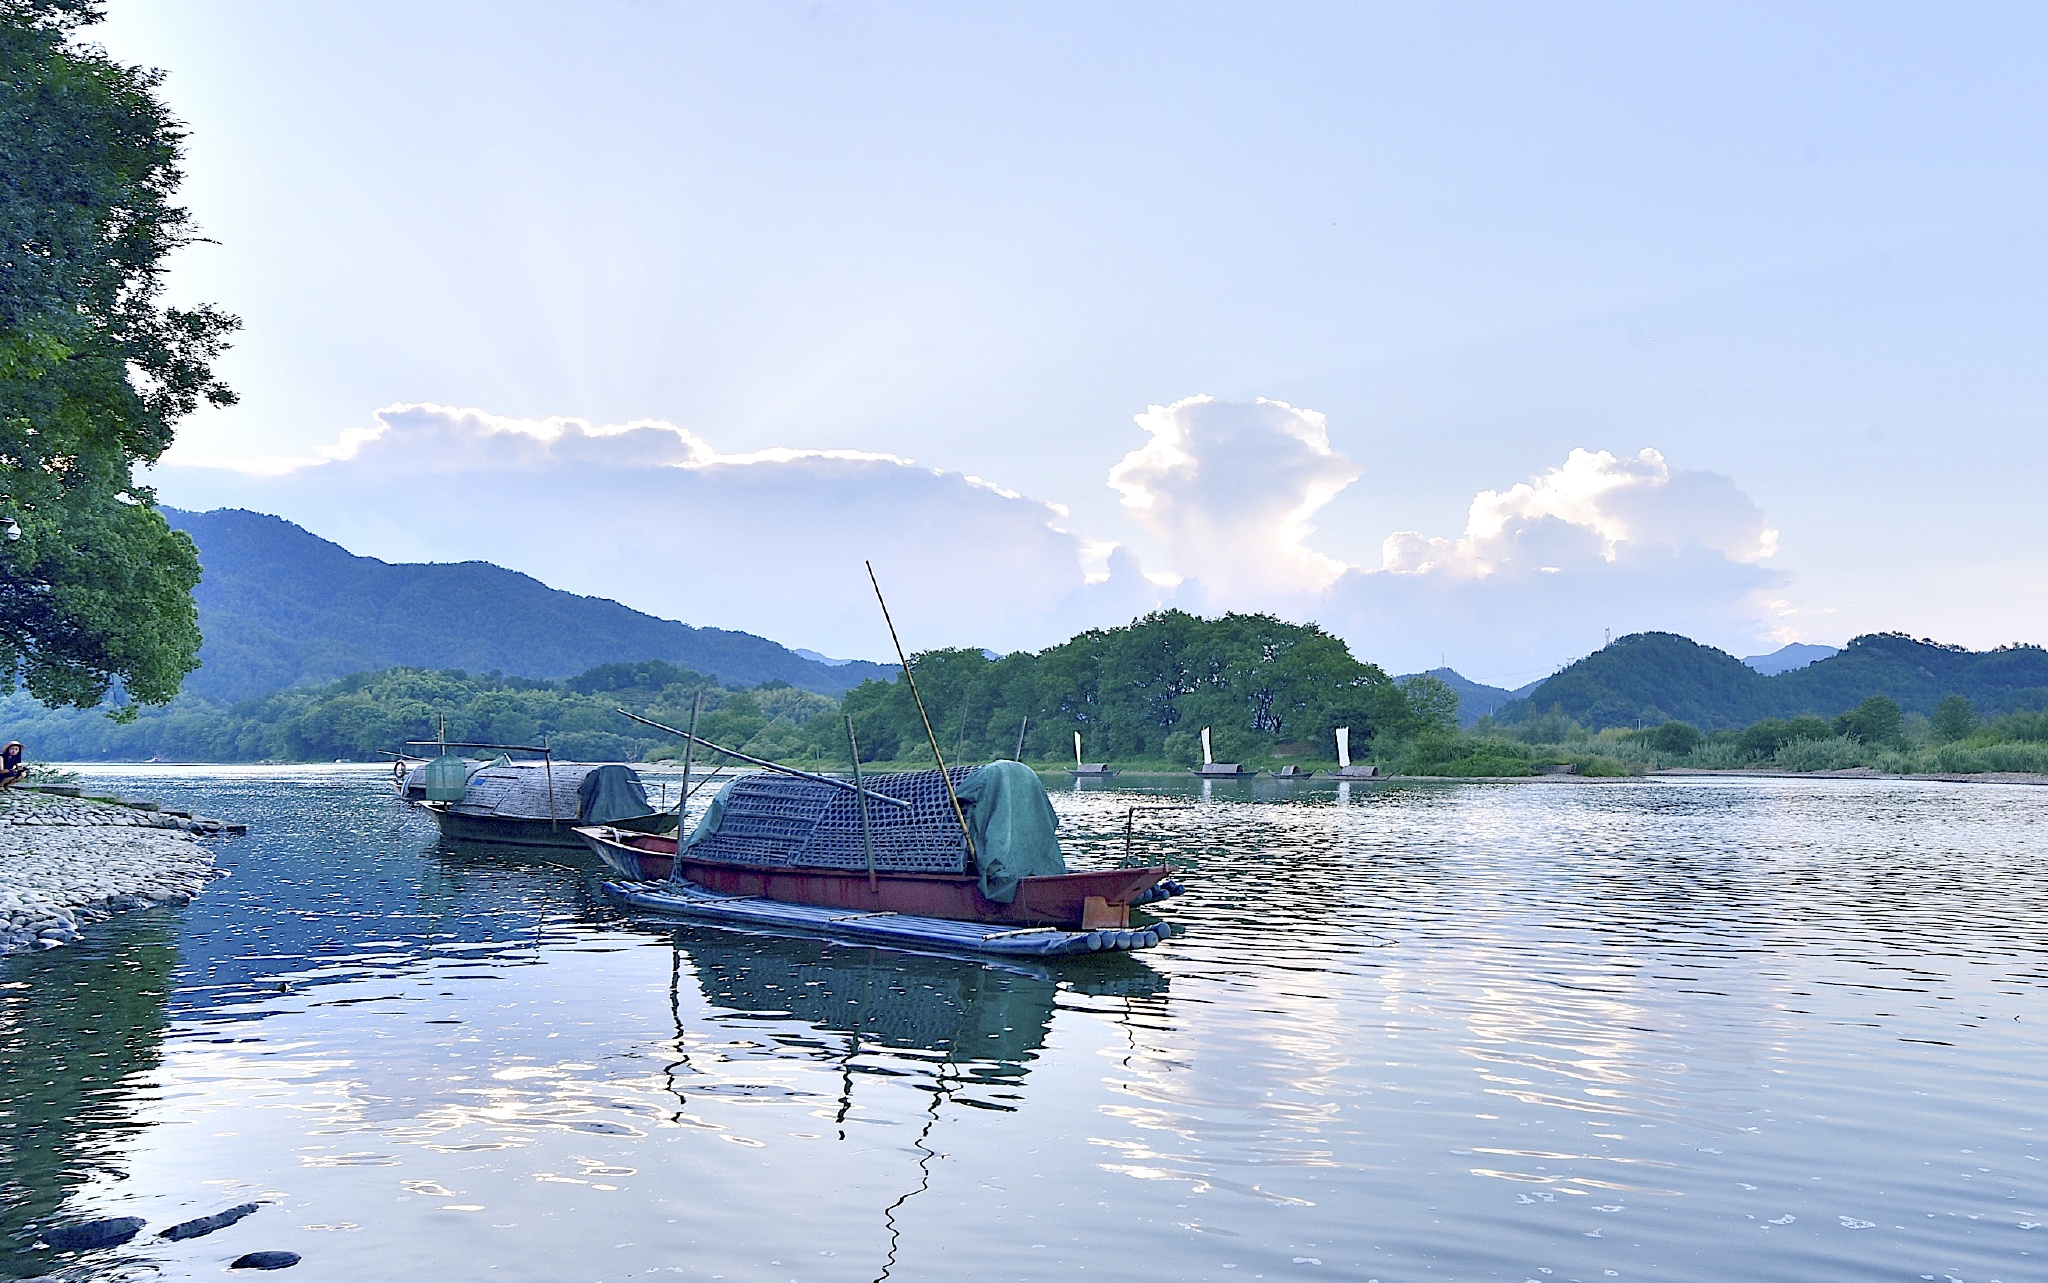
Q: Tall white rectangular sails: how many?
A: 3